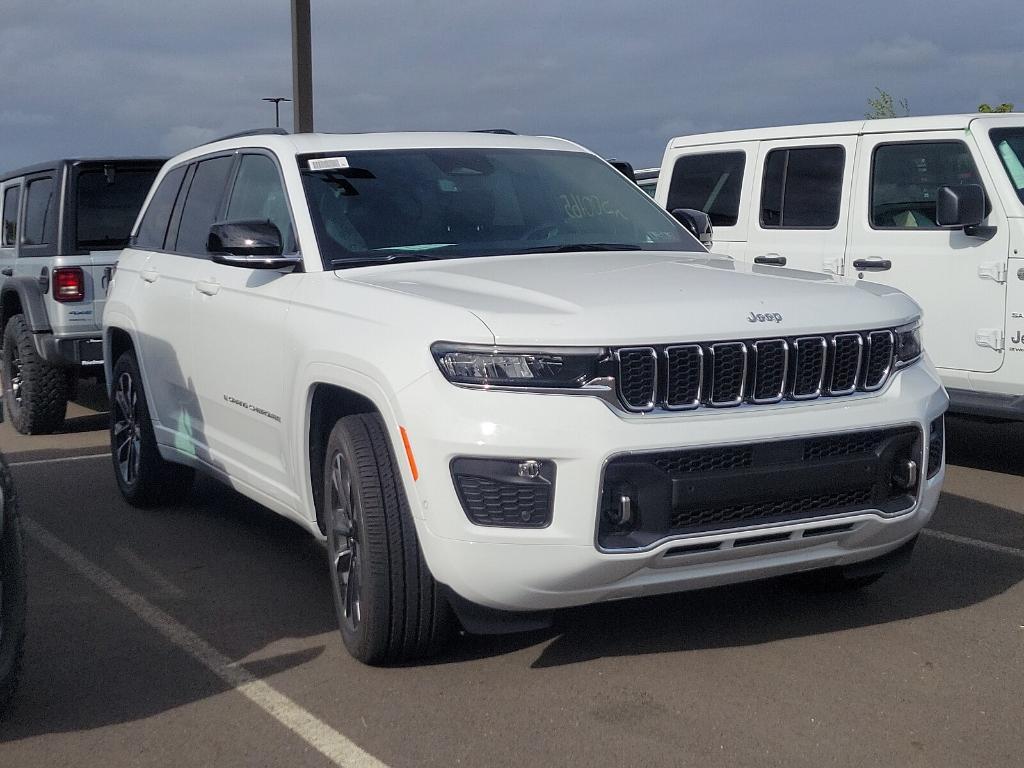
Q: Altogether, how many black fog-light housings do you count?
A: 2